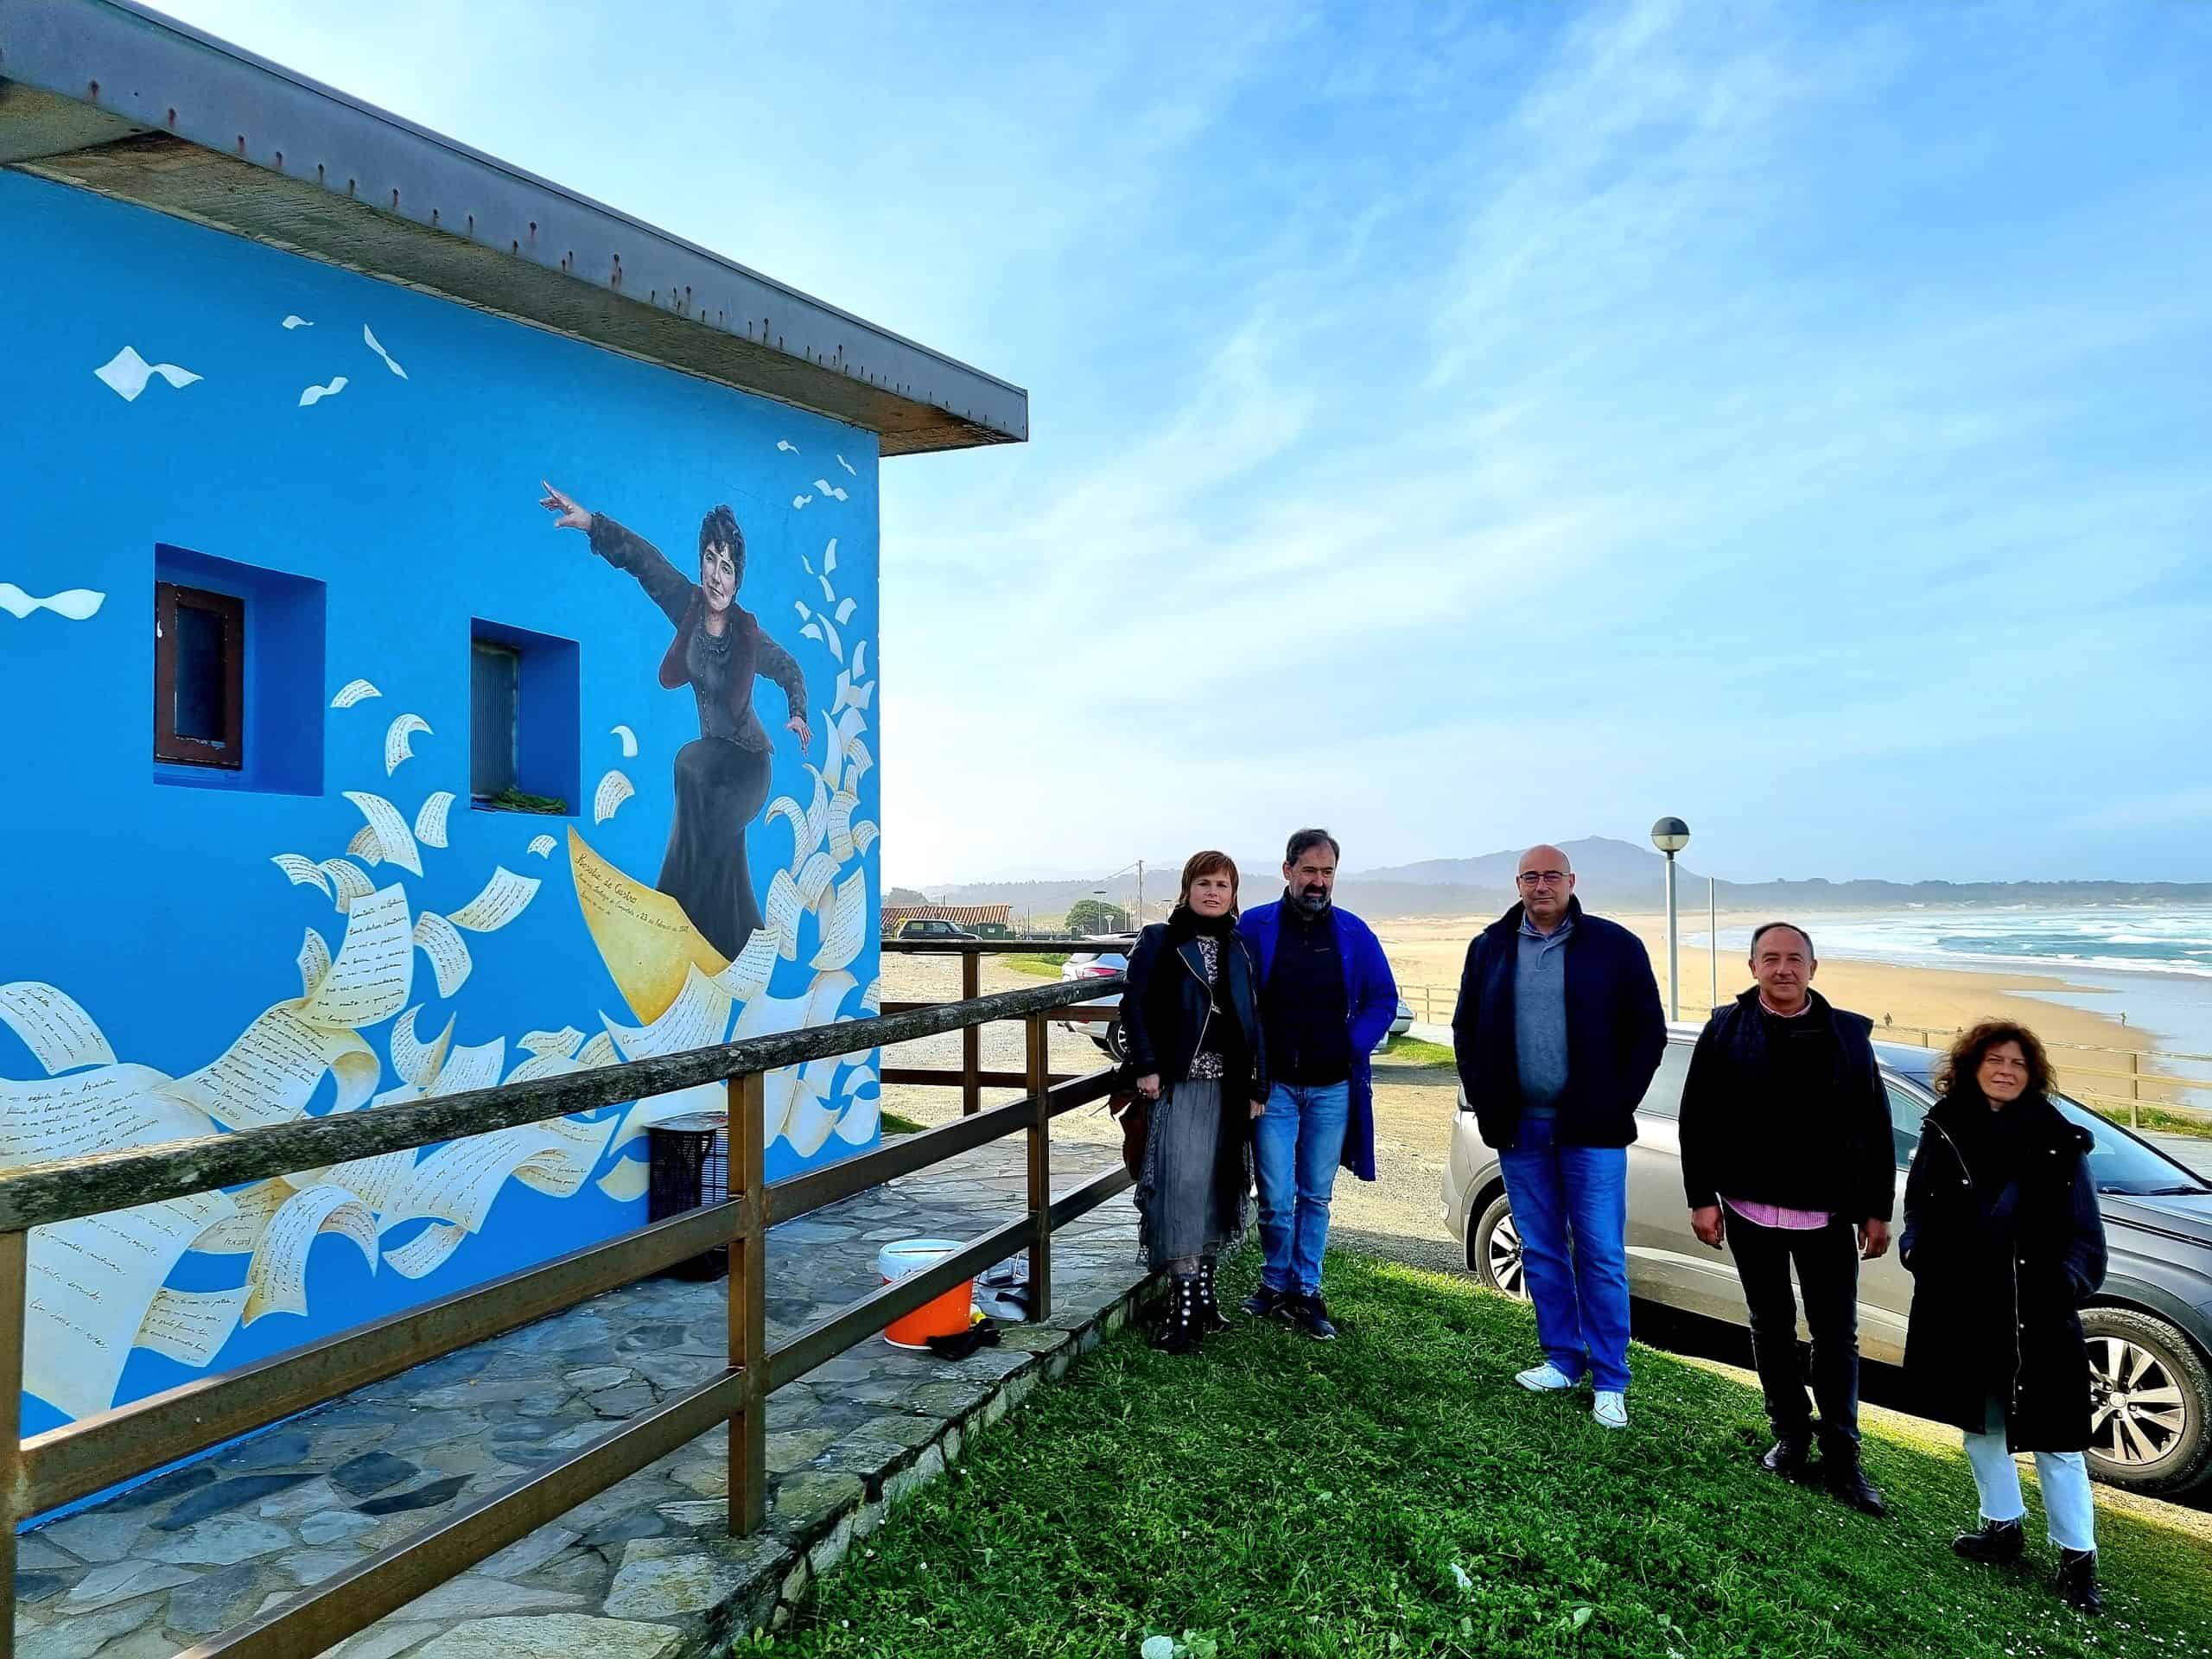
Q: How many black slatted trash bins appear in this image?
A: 1